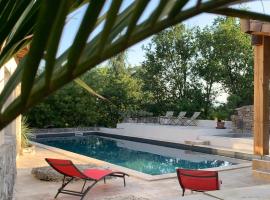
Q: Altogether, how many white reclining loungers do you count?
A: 3